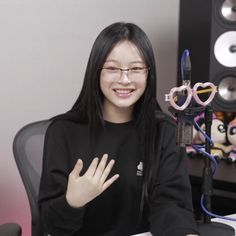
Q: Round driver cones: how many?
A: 3